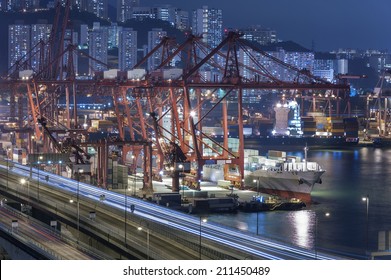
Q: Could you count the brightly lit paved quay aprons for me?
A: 1